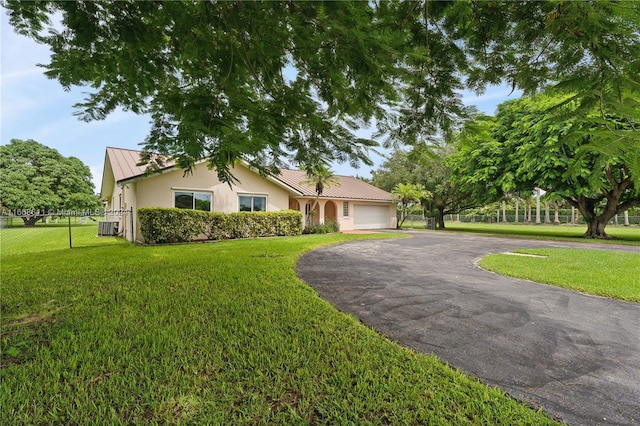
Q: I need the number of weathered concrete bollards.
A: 0